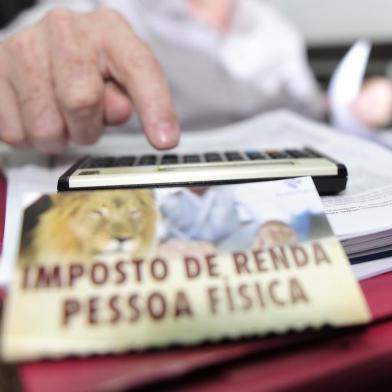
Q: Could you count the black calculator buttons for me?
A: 8